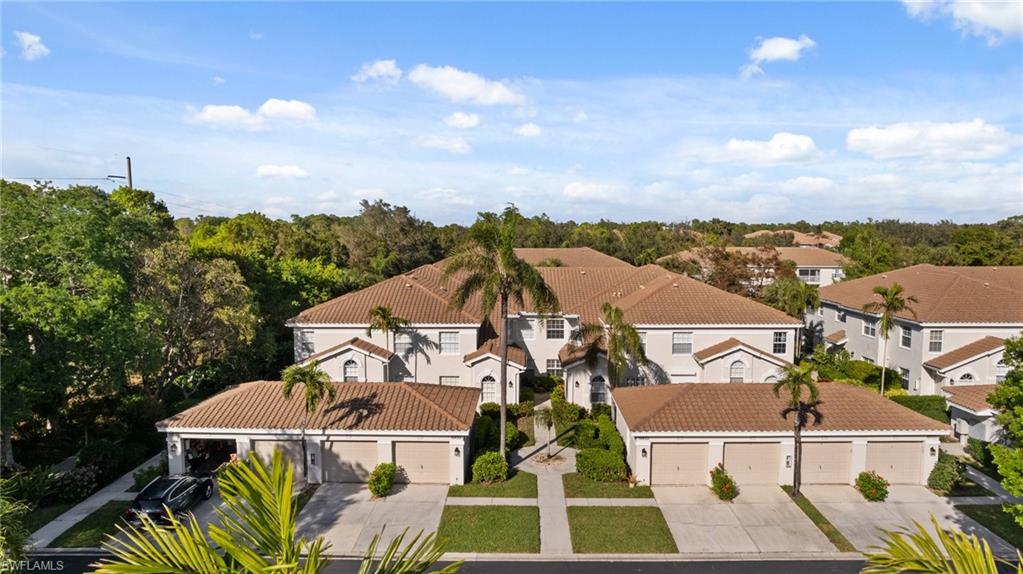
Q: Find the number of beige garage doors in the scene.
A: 7